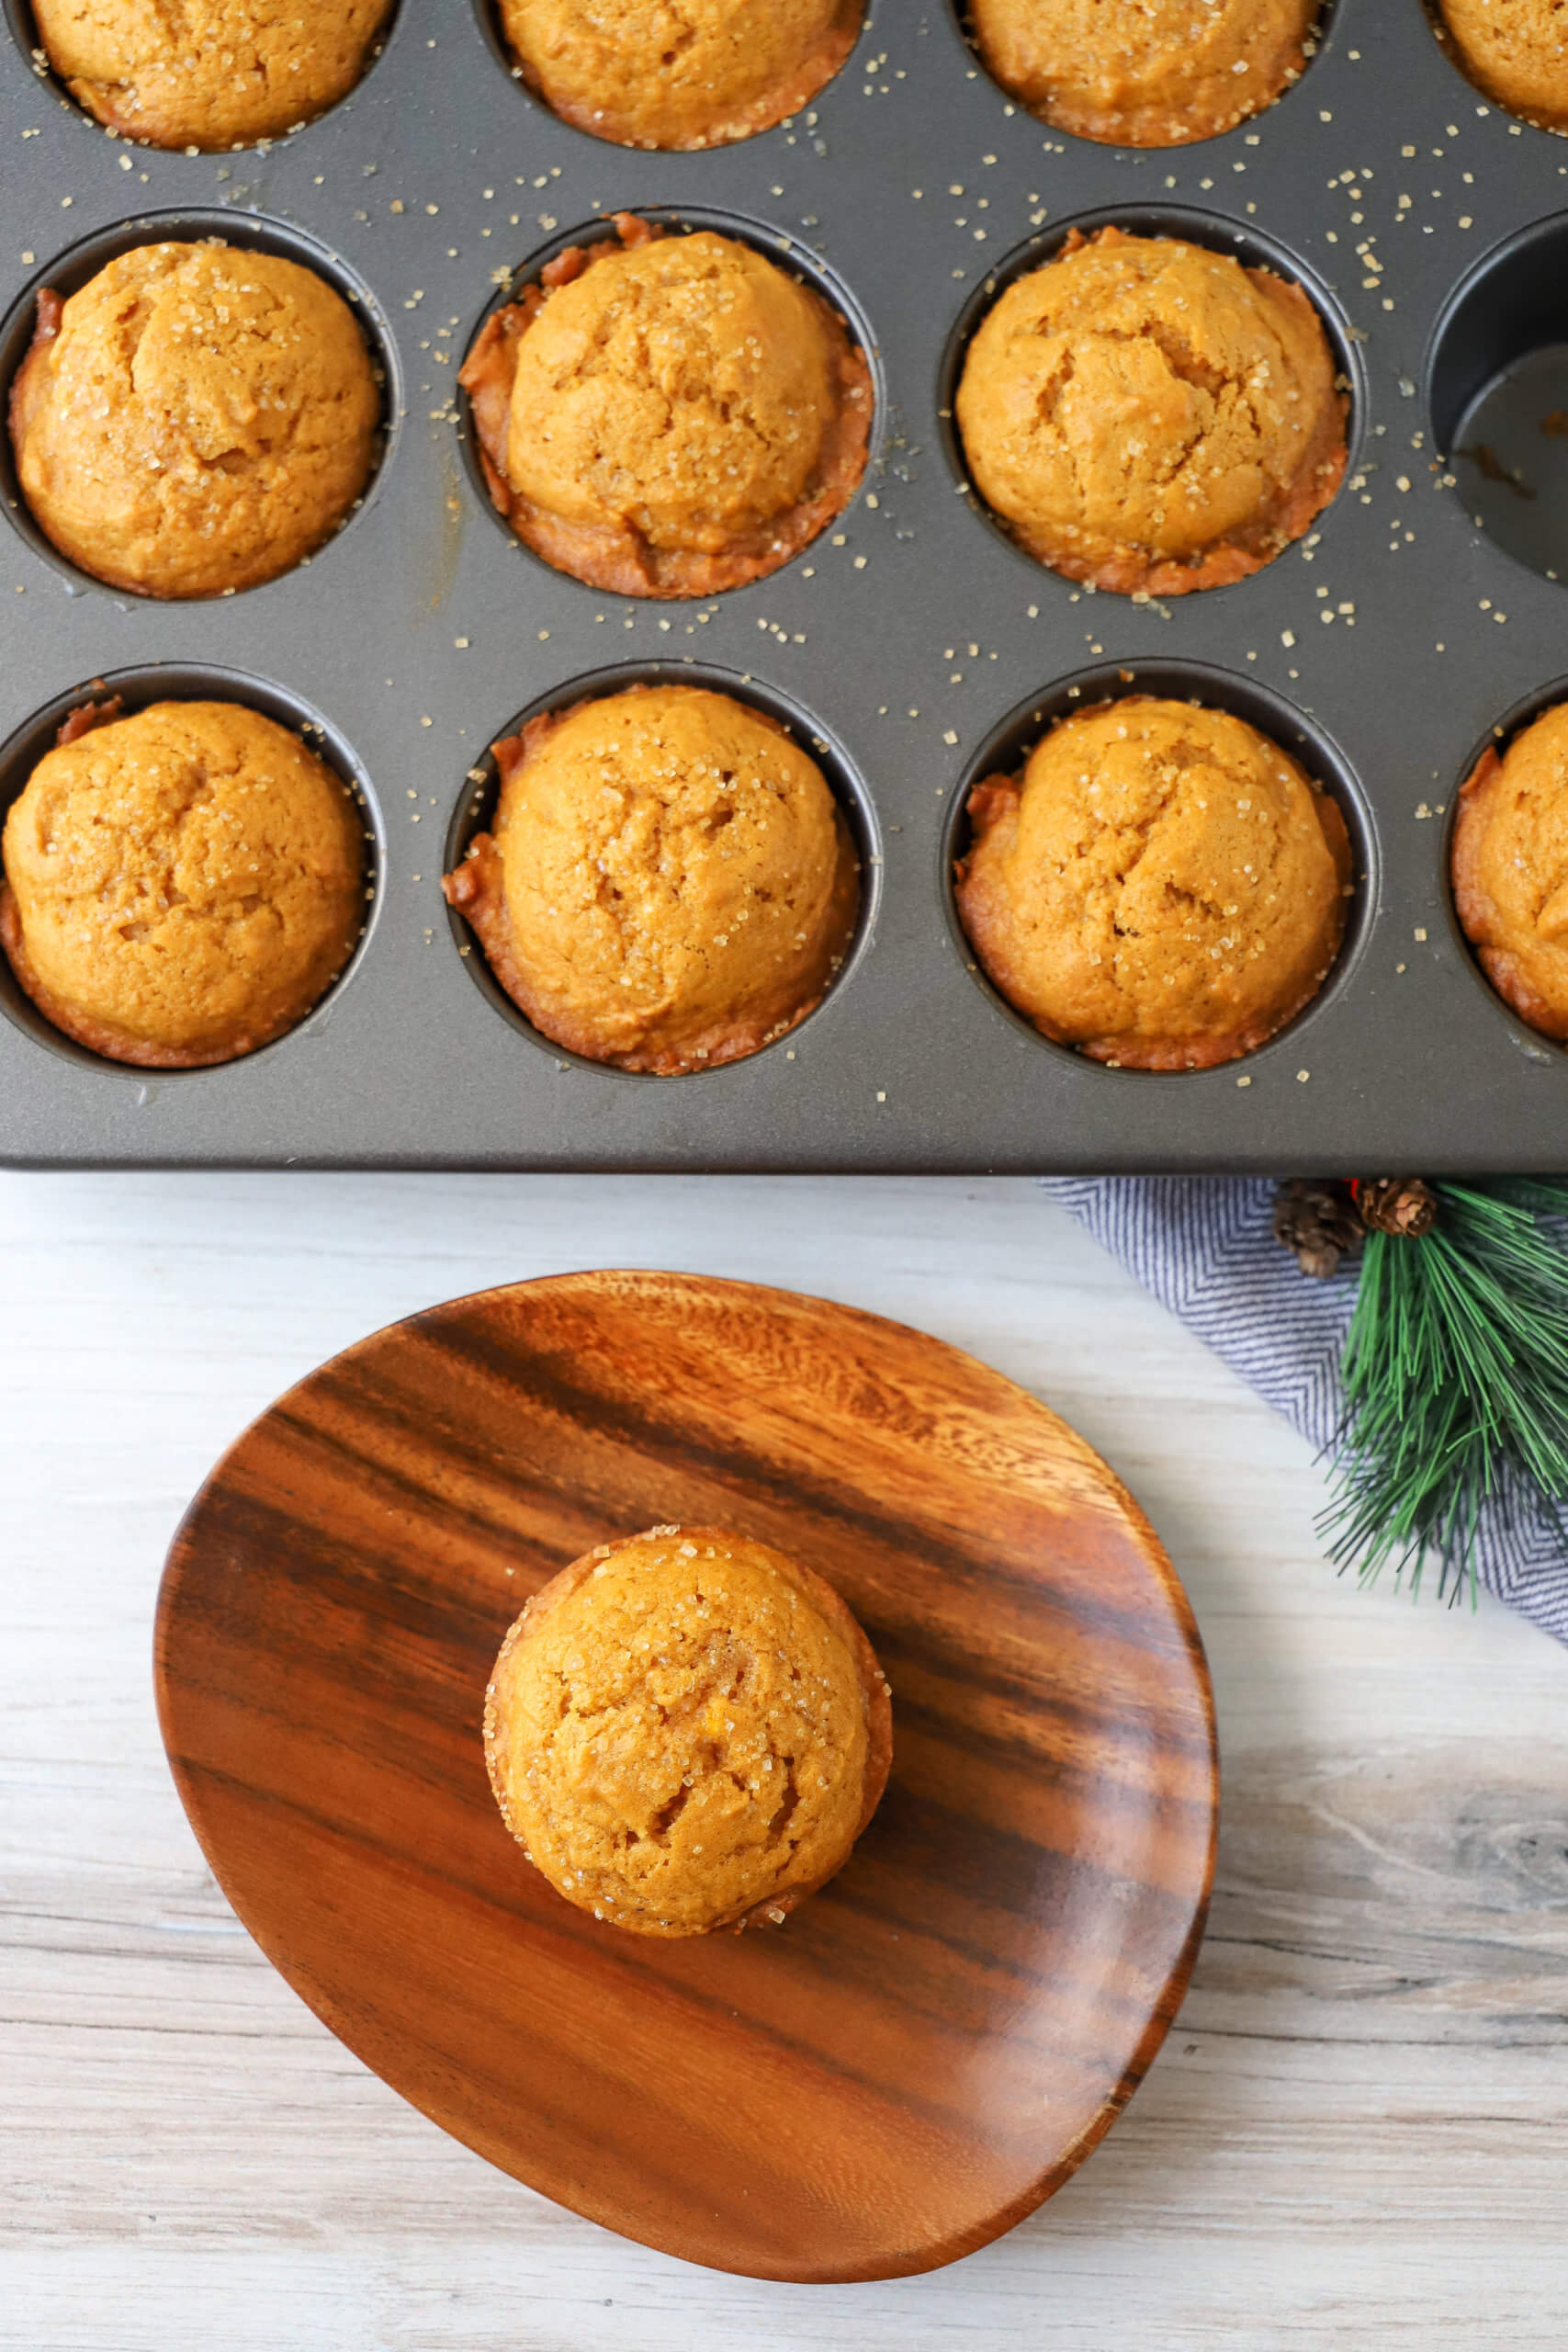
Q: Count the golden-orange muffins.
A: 12